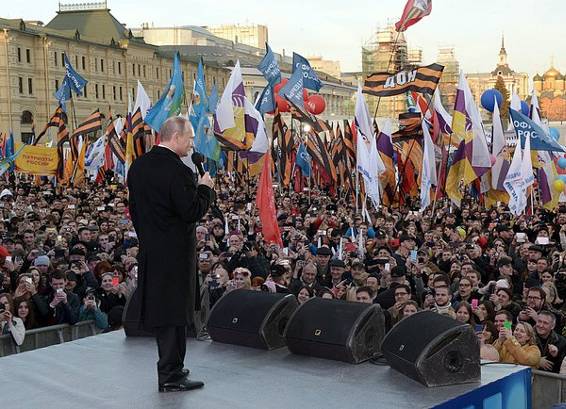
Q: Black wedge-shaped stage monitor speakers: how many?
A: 4